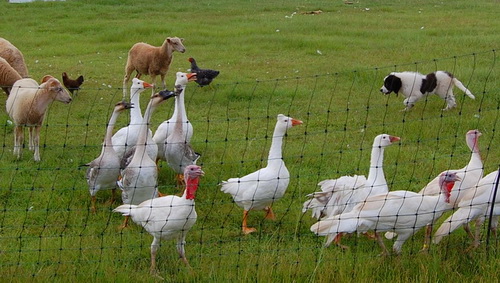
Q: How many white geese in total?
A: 4